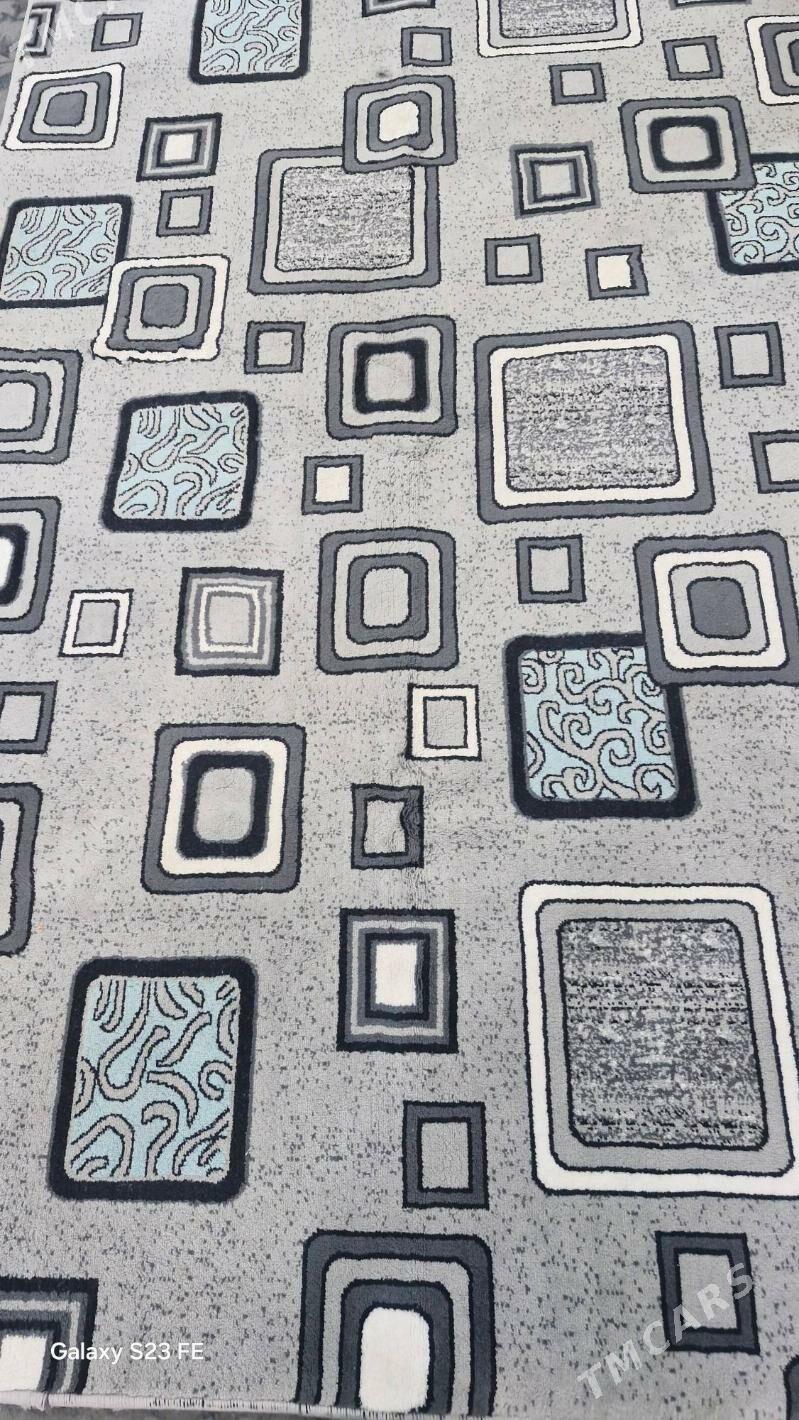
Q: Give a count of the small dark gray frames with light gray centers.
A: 14